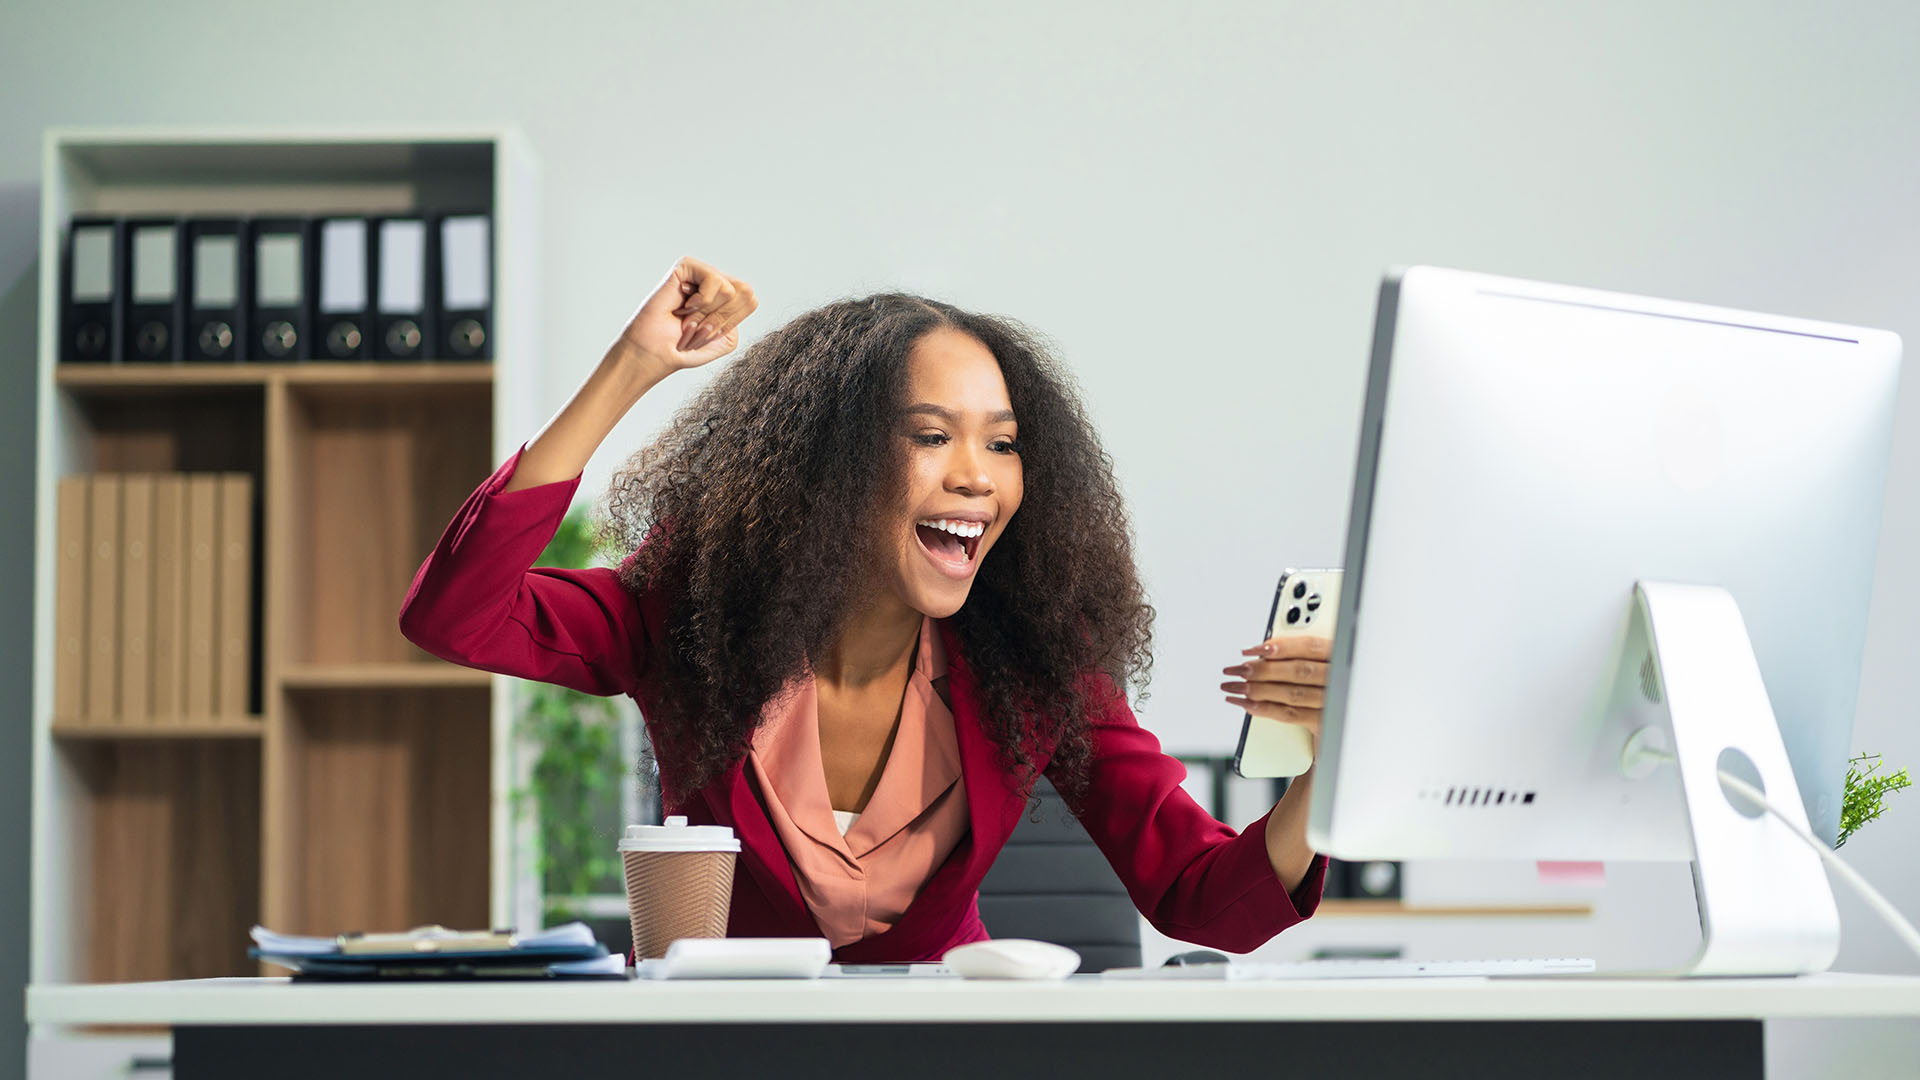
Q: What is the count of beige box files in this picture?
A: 6